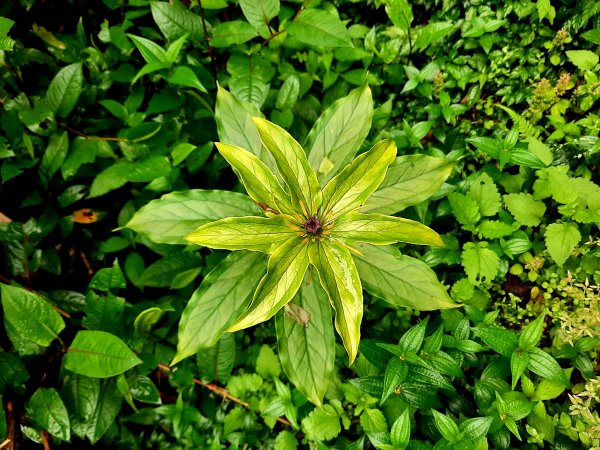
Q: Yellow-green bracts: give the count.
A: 7